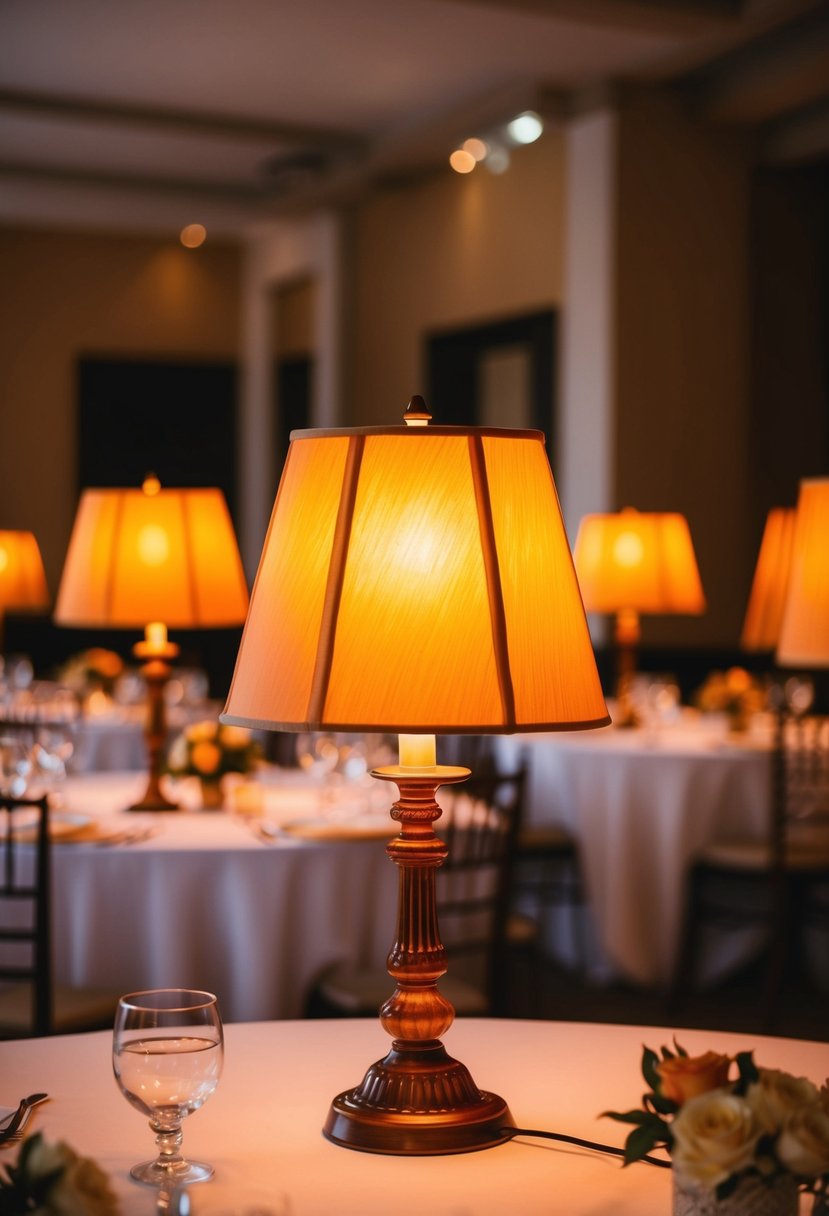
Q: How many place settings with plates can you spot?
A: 2